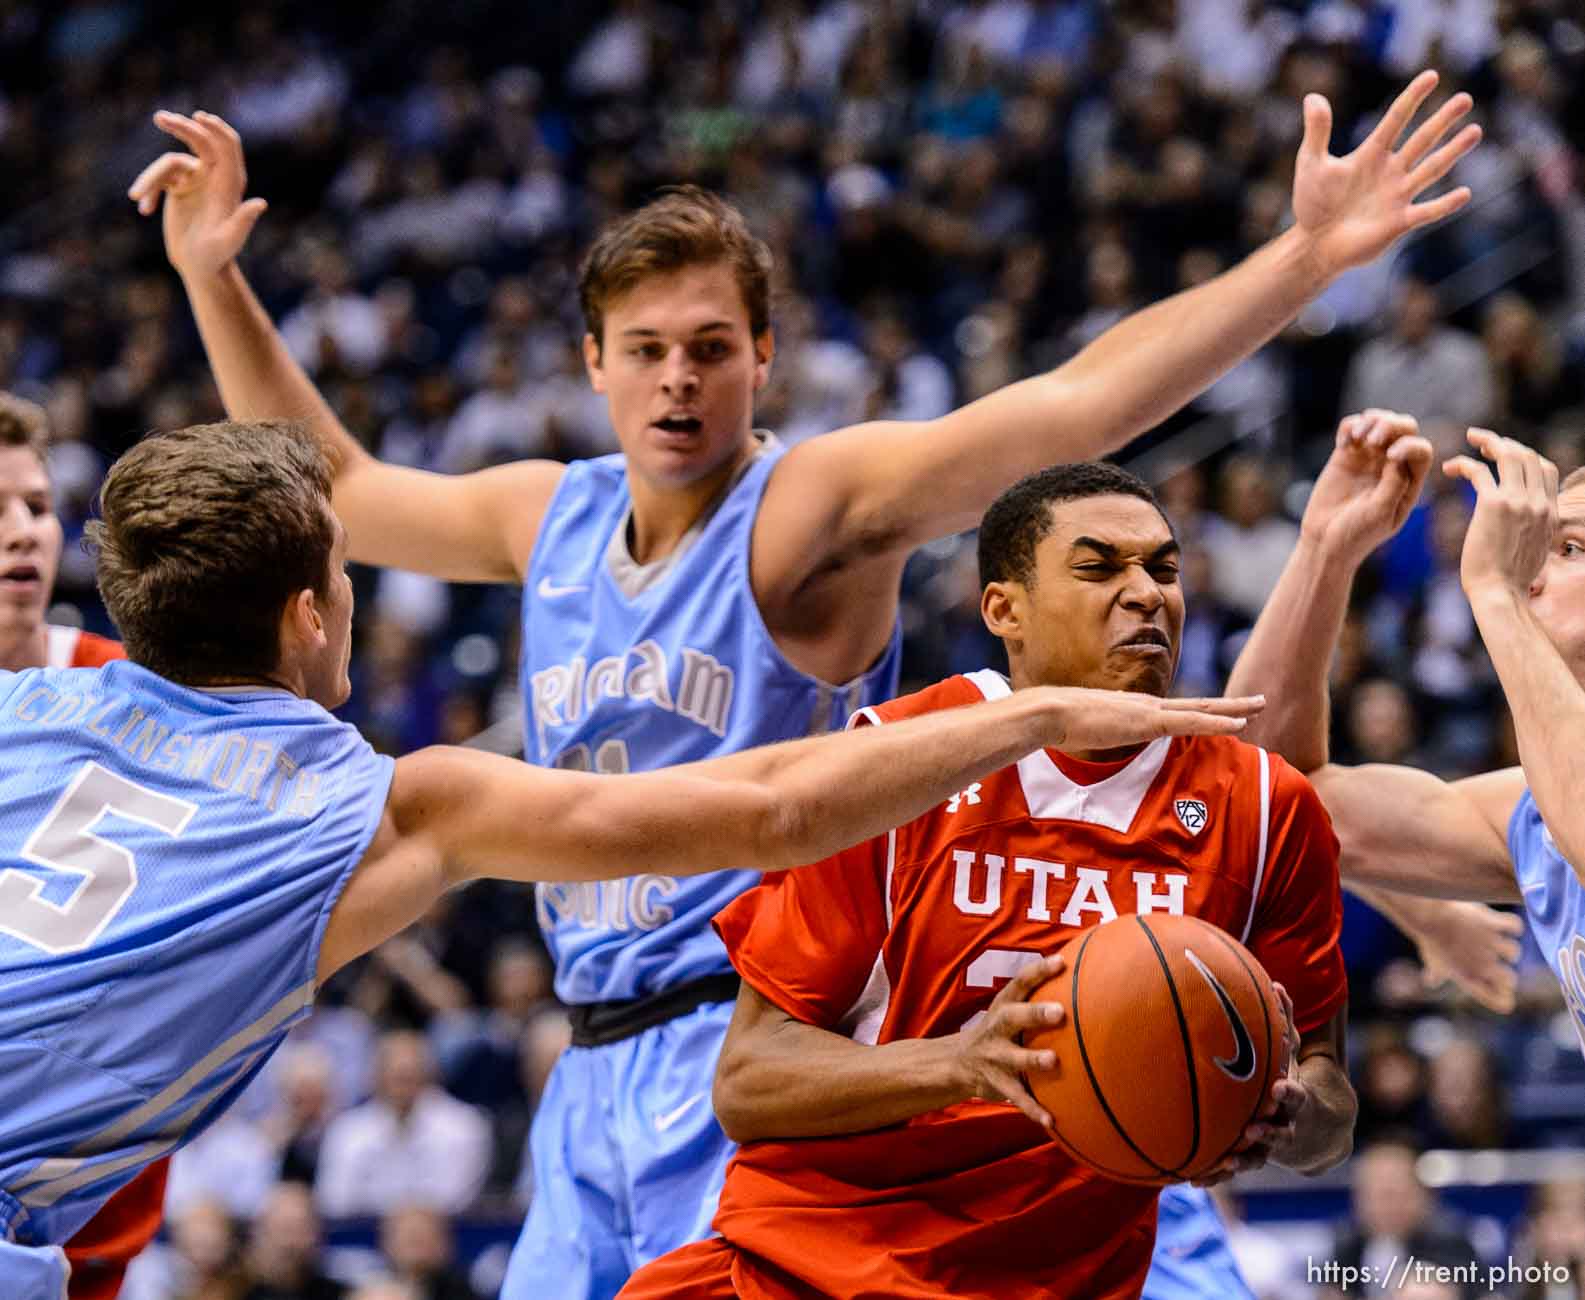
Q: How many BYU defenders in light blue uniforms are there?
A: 3